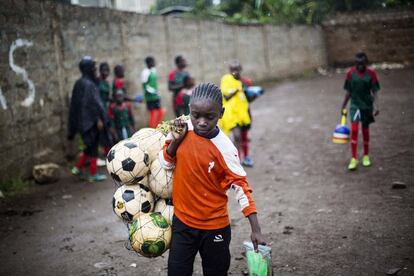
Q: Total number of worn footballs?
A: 6